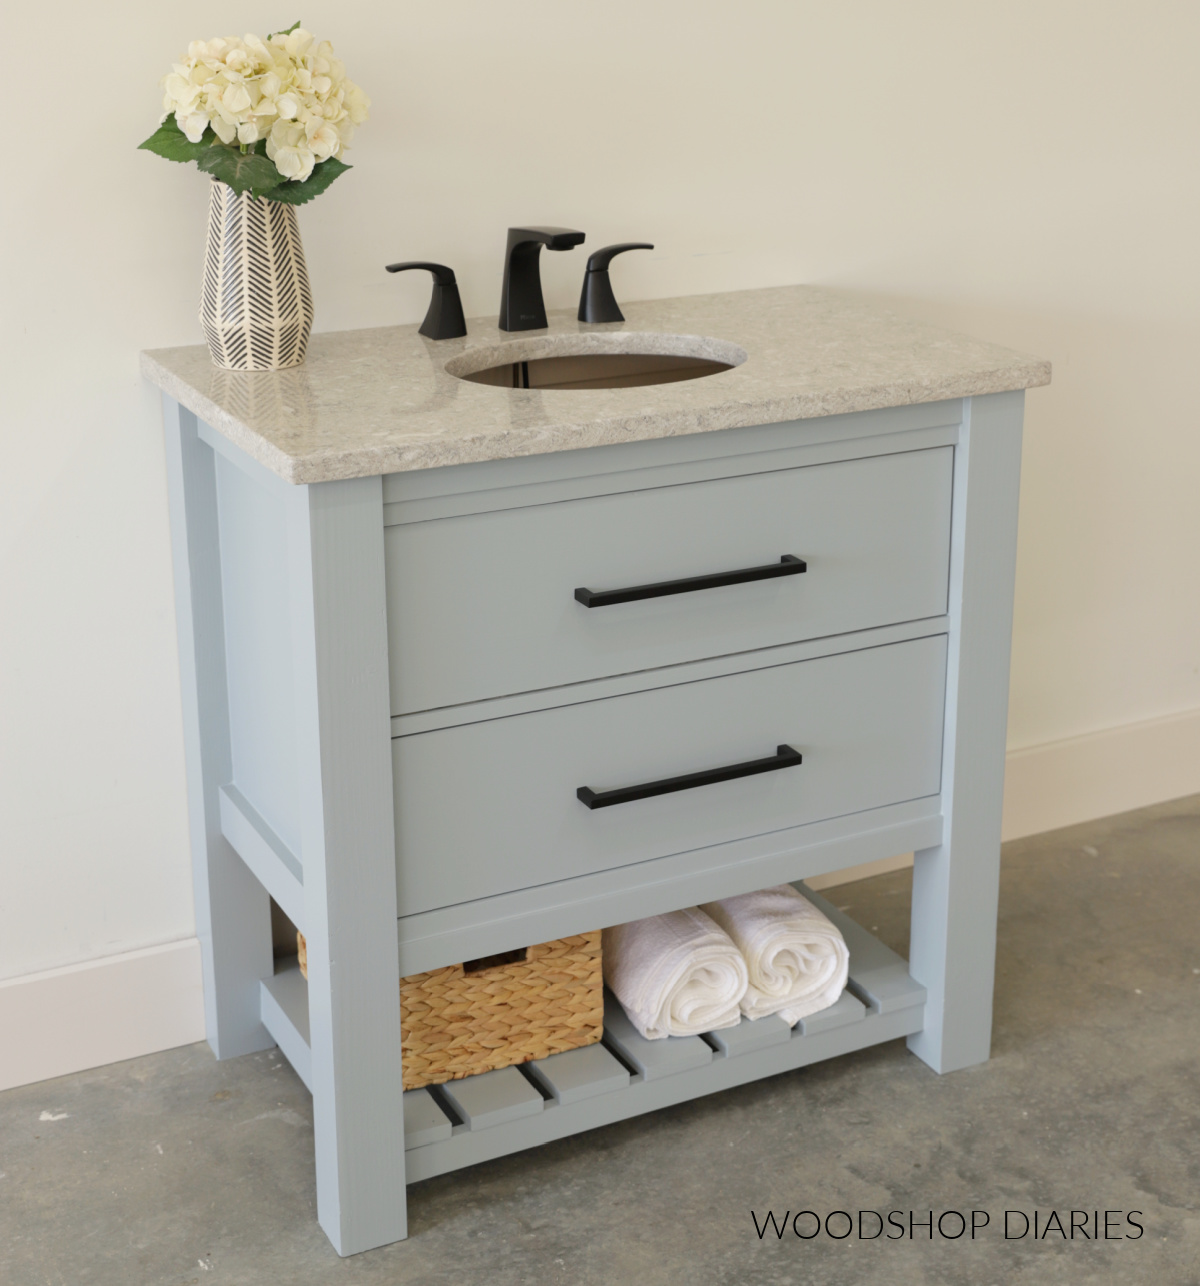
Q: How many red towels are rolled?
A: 0